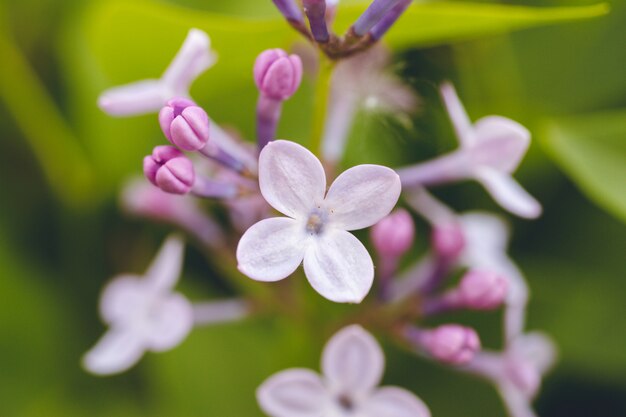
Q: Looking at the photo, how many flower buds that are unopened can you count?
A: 7